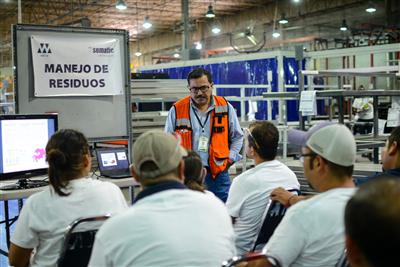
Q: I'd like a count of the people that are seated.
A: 7